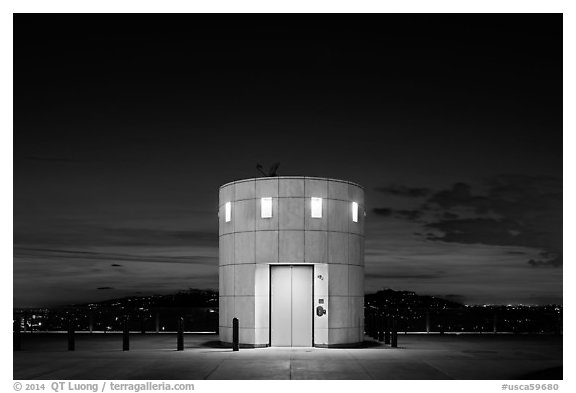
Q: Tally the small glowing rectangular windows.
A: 4